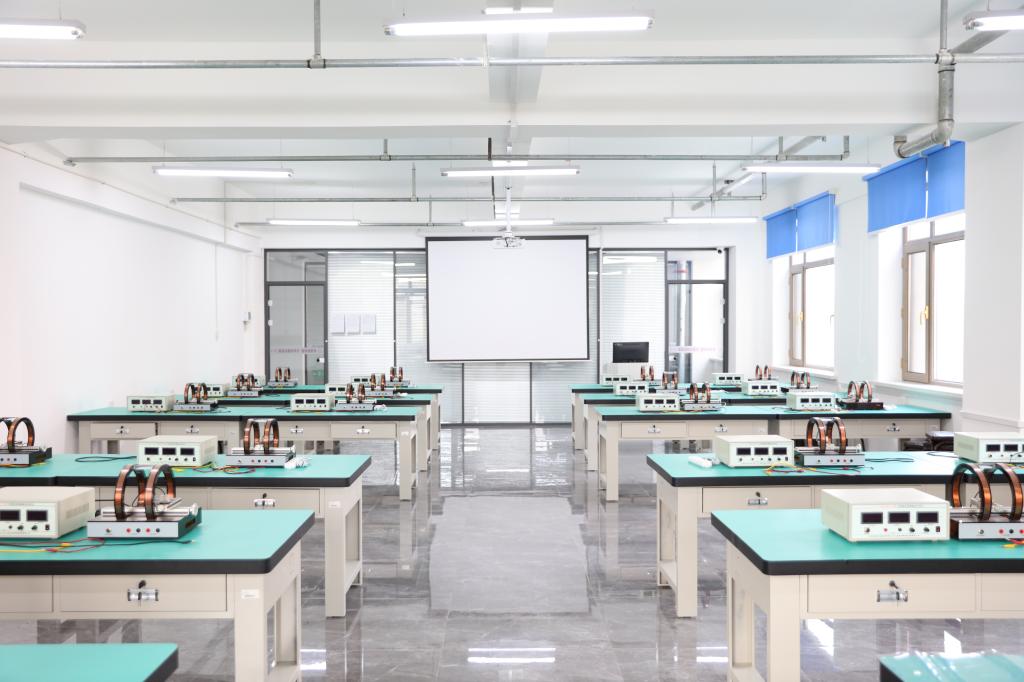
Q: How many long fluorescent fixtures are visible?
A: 9